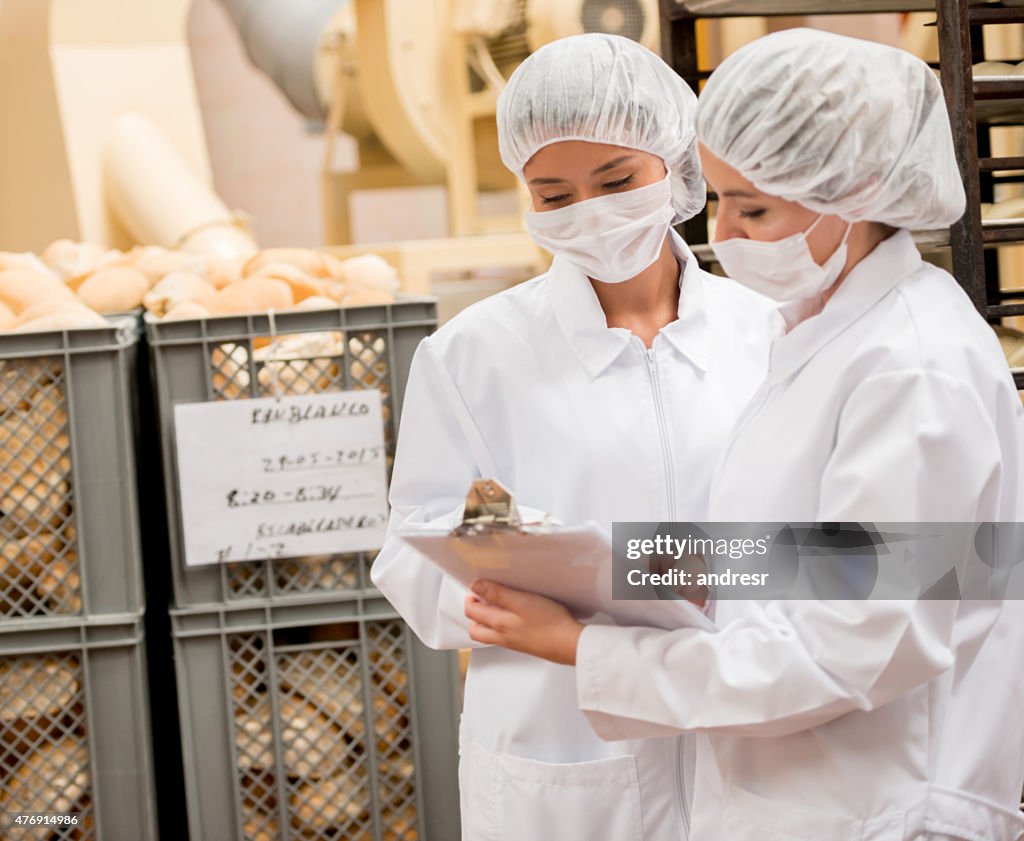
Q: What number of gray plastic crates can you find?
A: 4